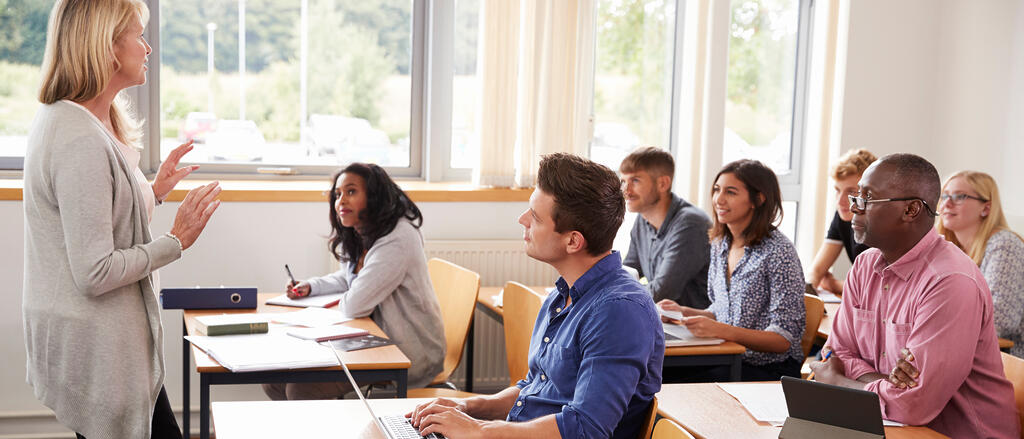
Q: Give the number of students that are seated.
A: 7